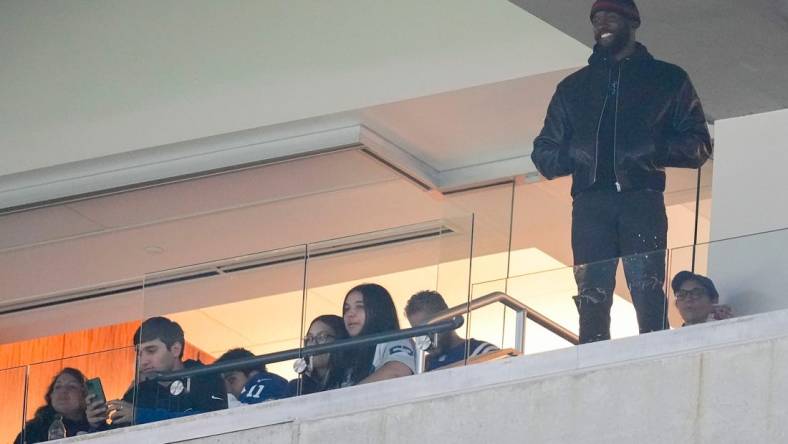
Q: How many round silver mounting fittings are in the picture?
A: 3